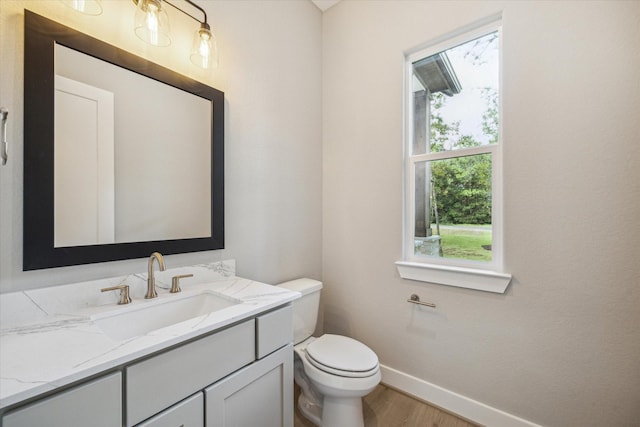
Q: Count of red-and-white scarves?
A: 0